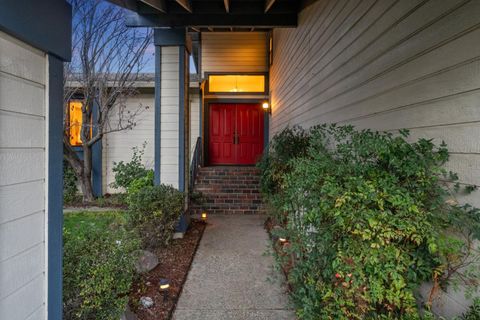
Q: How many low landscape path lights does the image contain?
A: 3